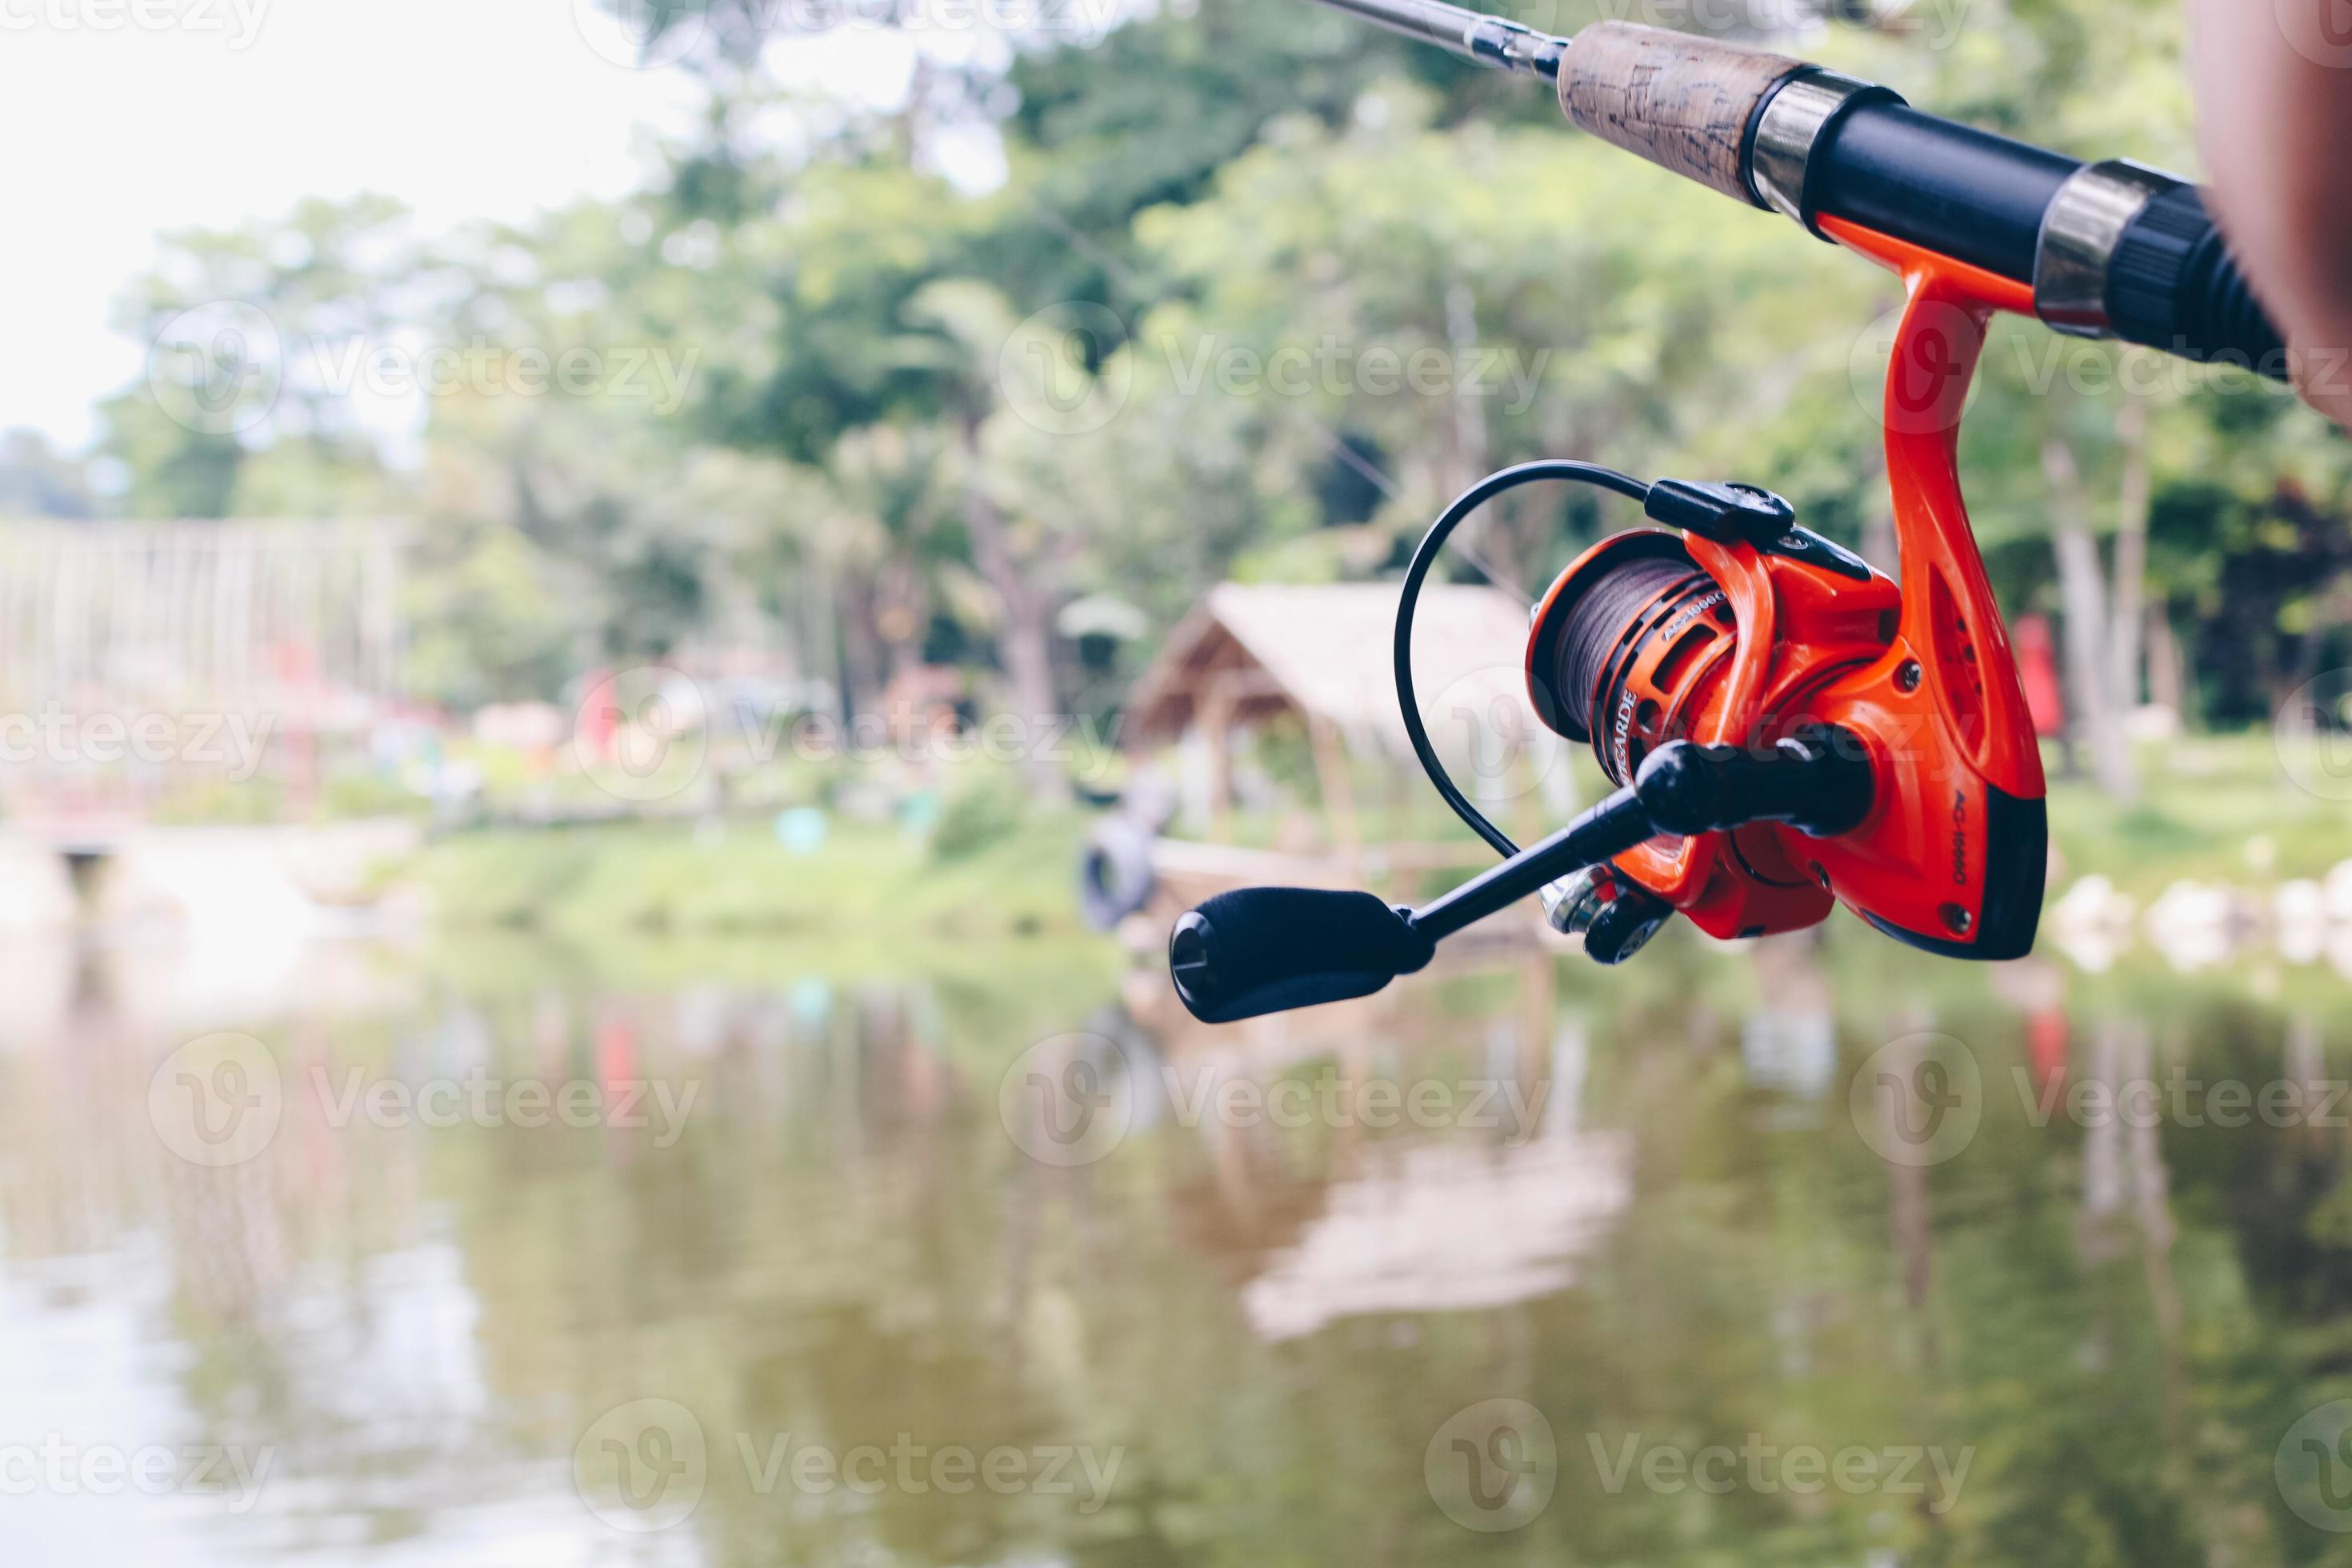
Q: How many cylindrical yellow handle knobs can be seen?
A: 0